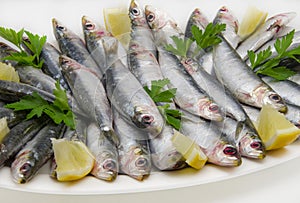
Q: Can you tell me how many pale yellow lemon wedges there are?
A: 7